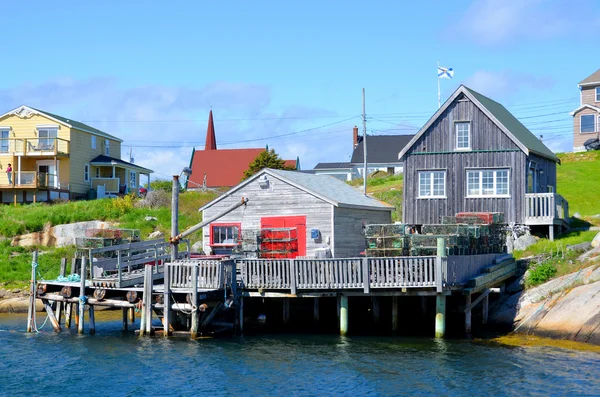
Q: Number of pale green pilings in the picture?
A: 2